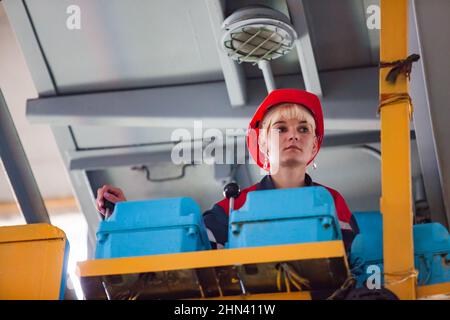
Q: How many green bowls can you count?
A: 0